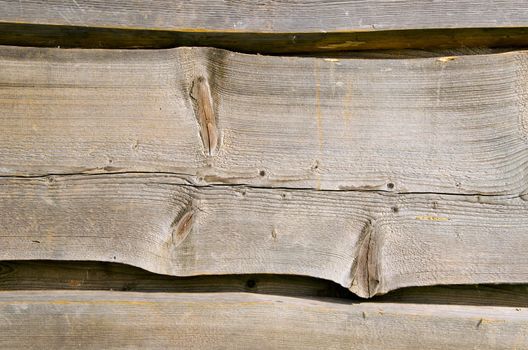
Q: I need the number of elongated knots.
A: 3